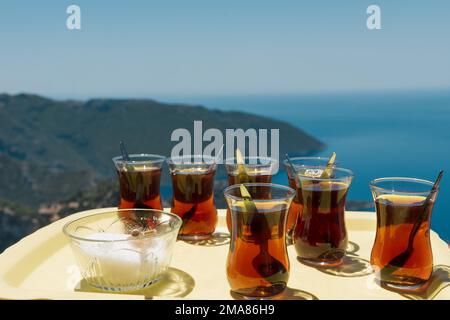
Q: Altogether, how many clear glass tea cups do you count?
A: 7